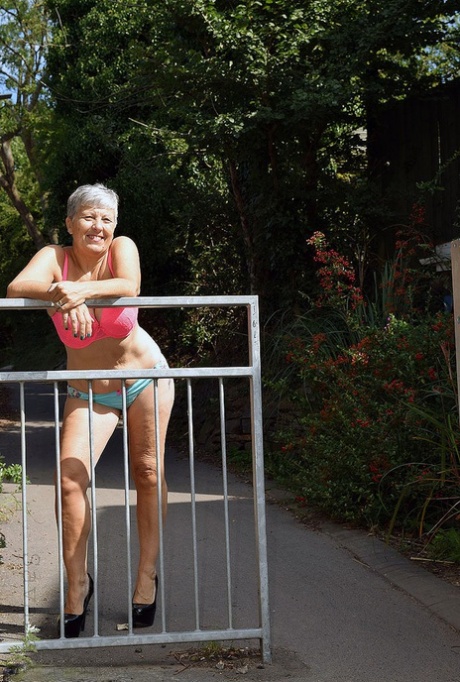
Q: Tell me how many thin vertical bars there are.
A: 7